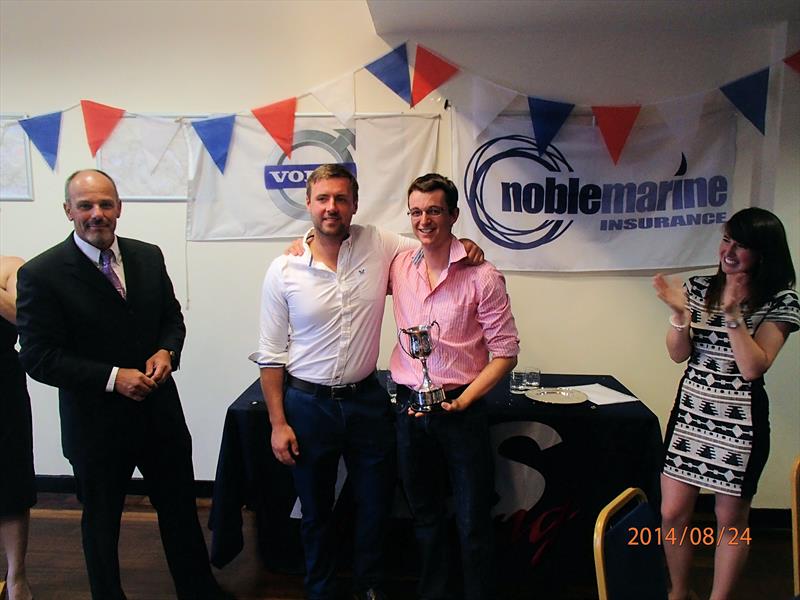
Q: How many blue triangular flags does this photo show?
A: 5